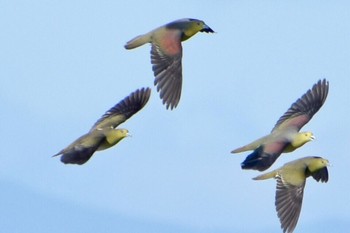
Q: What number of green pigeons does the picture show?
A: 4